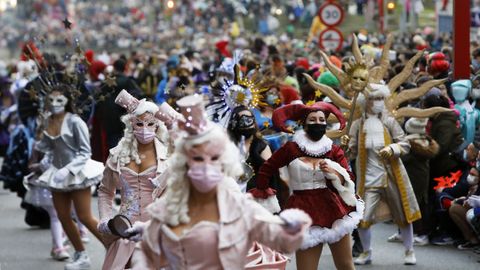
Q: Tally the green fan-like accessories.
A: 0